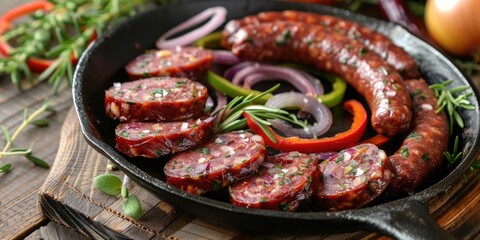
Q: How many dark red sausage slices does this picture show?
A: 6